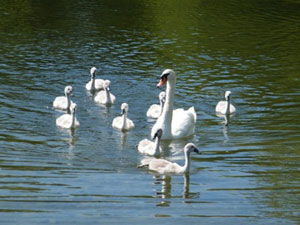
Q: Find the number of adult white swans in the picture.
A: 1